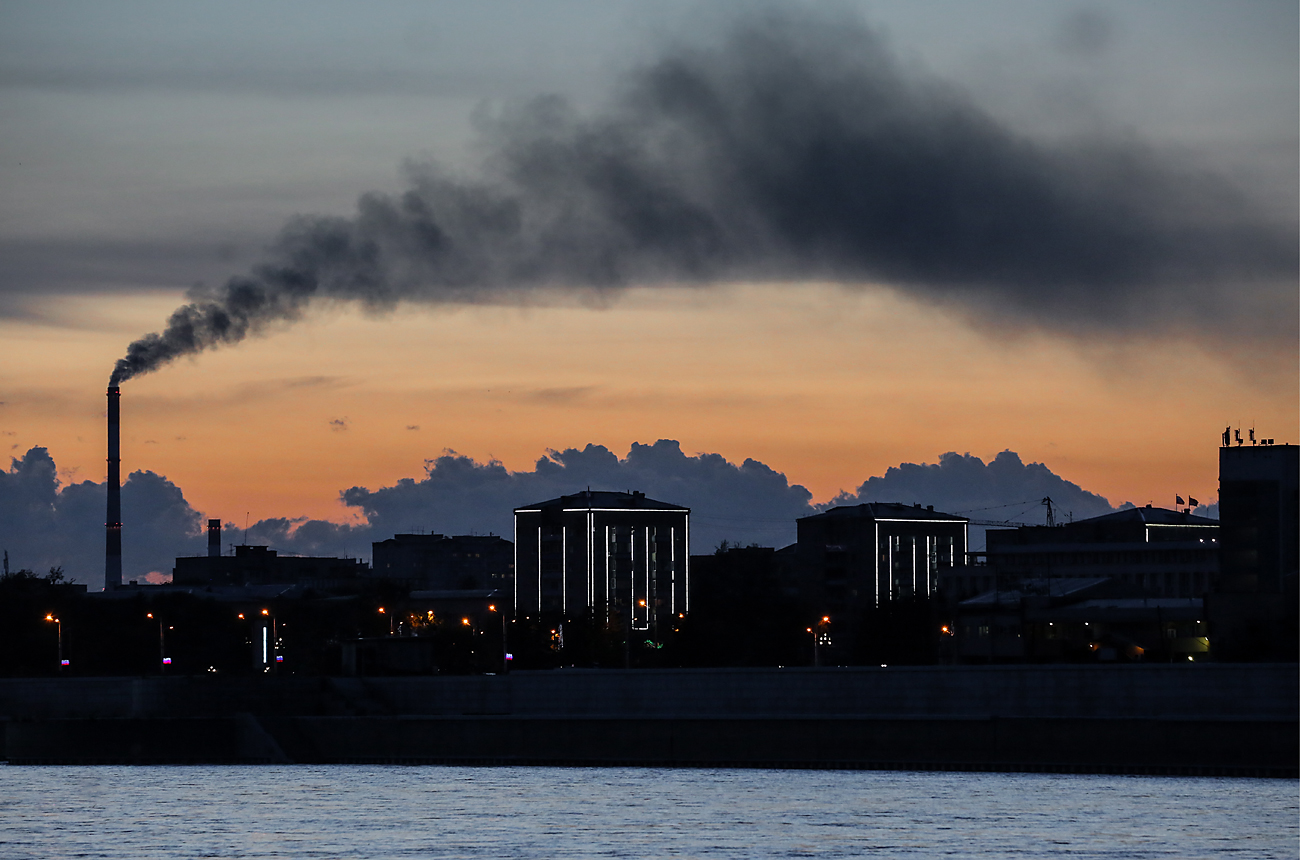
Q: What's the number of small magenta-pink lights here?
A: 4